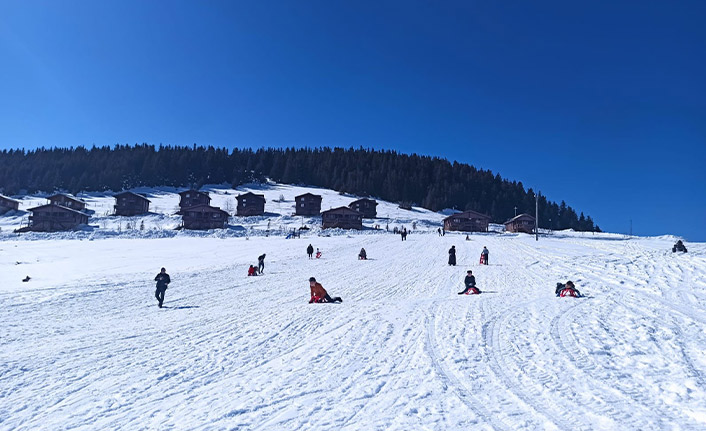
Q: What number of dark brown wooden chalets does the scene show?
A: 12